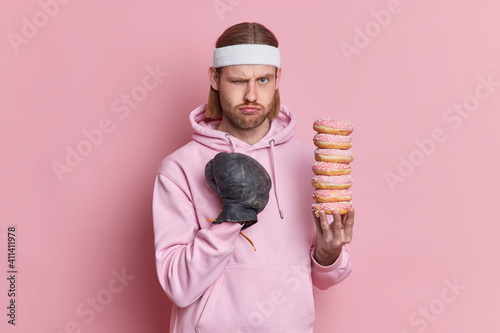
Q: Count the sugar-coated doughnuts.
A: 7